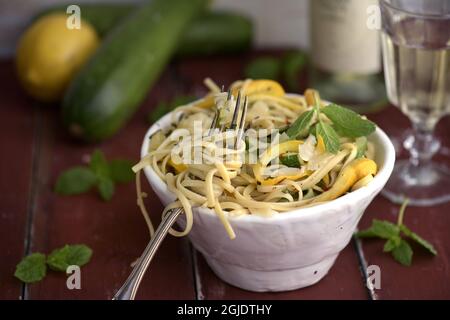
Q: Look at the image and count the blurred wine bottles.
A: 1